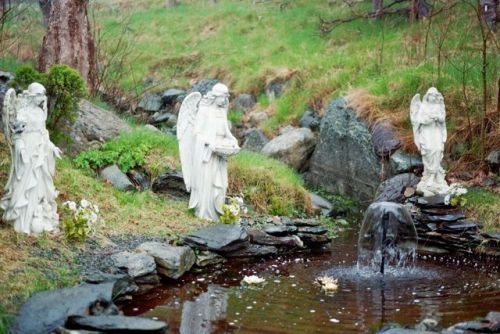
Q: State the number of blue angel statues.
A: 0